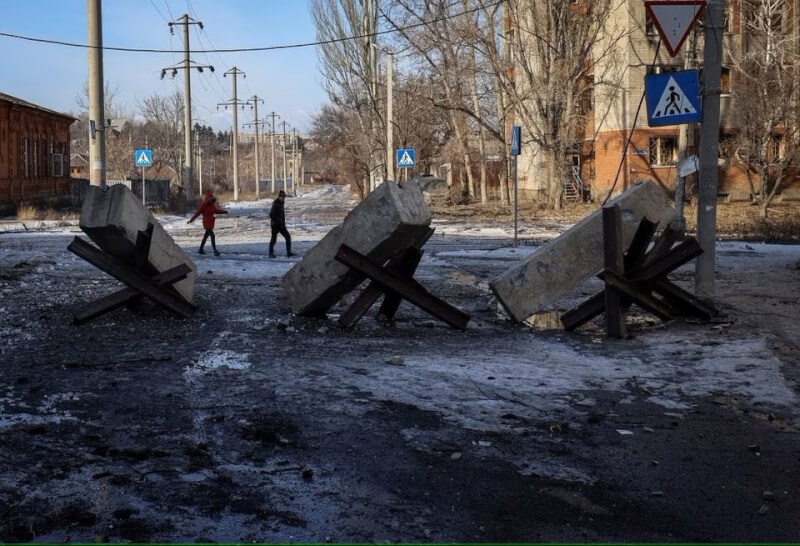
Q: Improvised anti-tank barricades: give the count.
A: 3